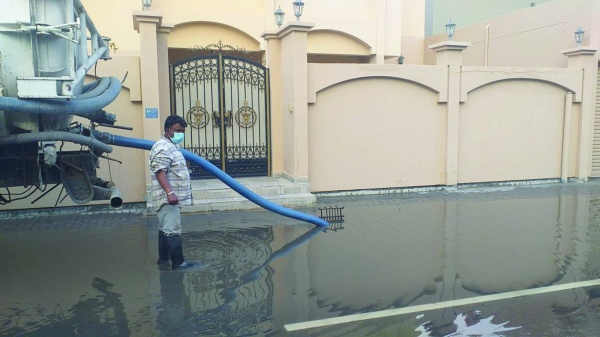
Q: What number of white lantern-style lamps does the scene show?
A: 5